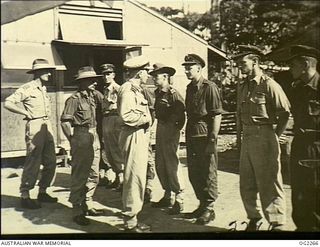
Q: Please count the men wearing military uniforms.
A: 8